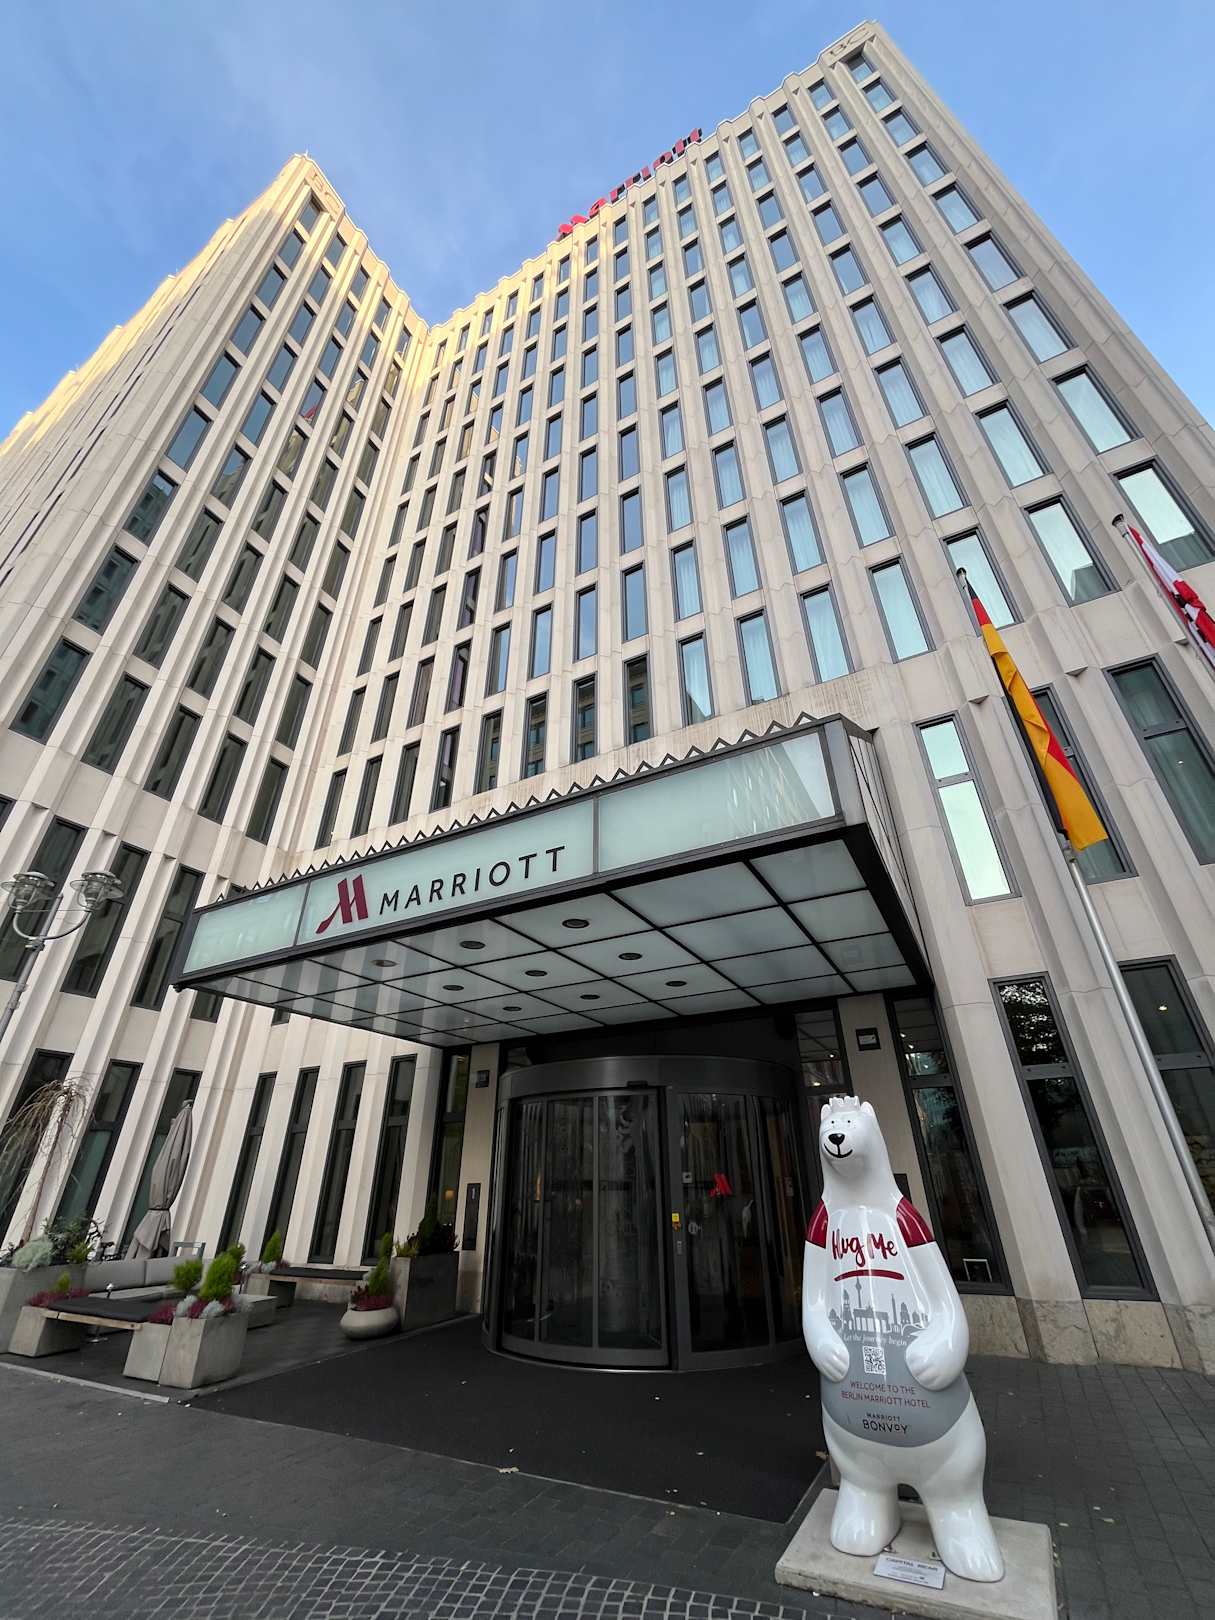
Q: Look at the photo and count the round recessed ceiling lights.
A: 9